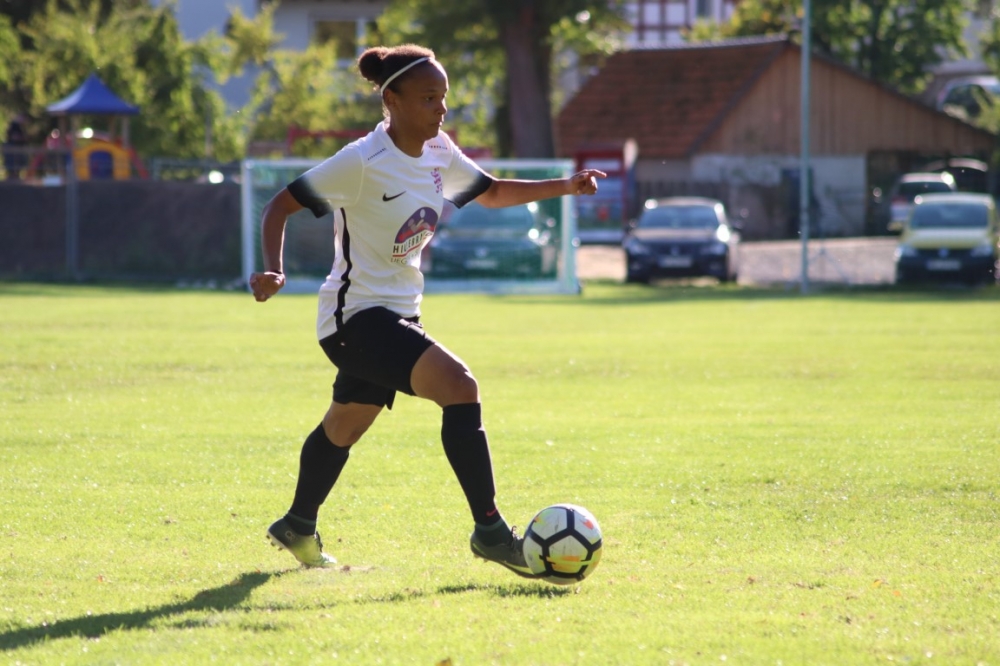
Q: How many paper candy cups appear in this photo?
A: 0